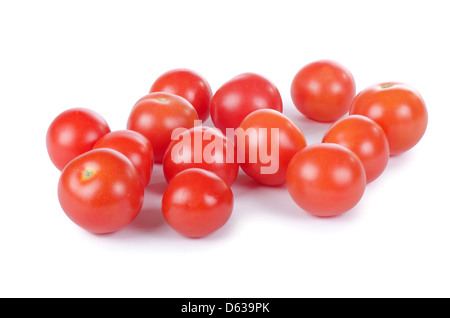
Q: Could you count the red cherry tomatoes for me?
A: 13